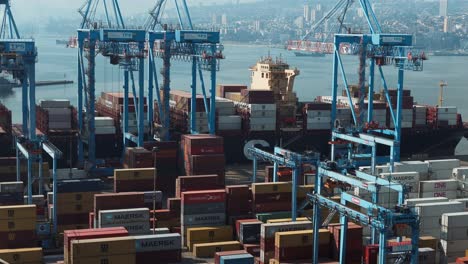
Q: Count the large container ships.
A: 1